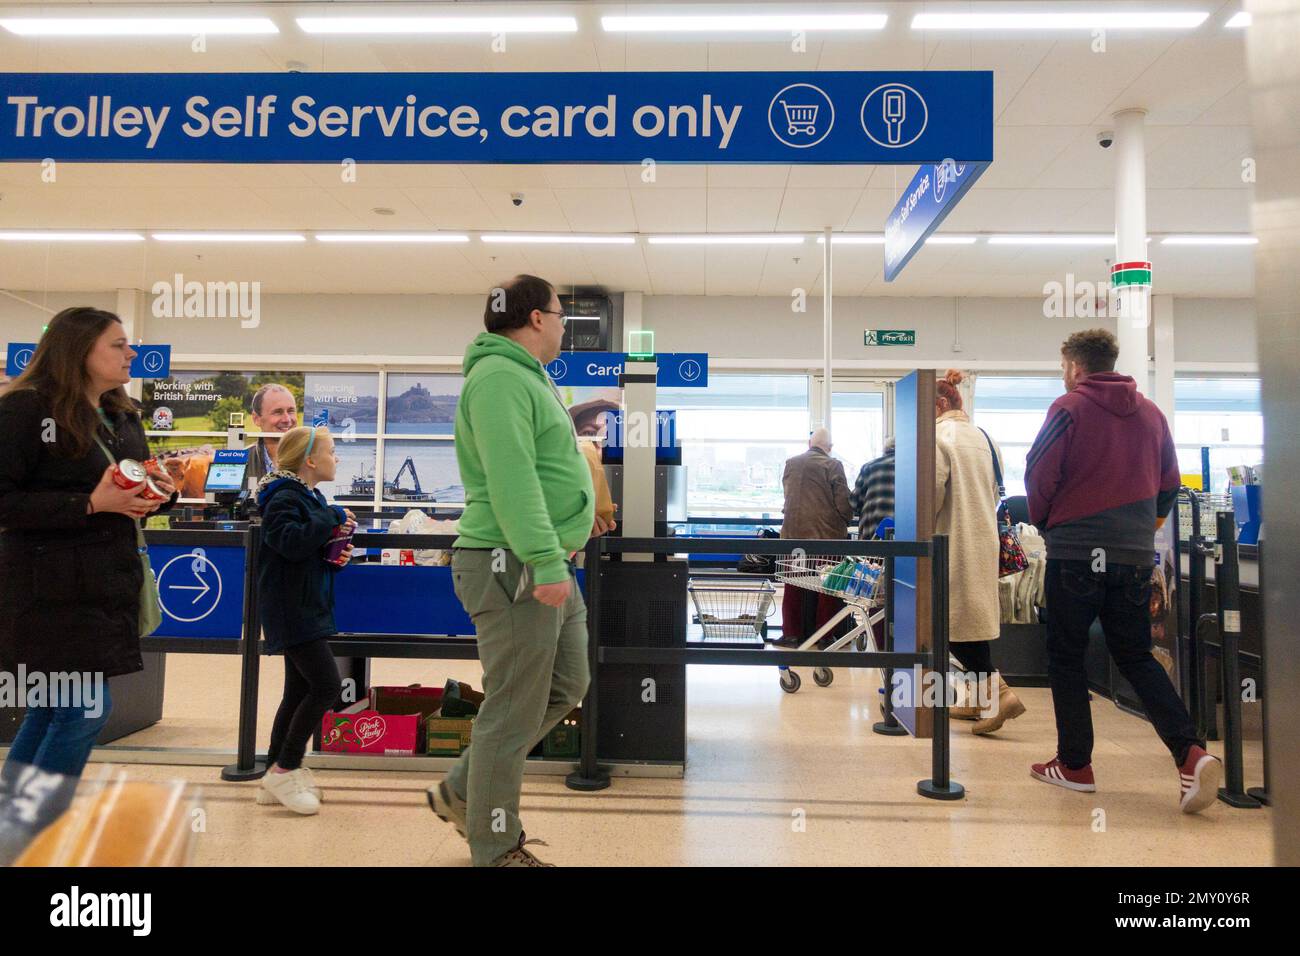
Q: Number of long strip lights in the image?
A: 13